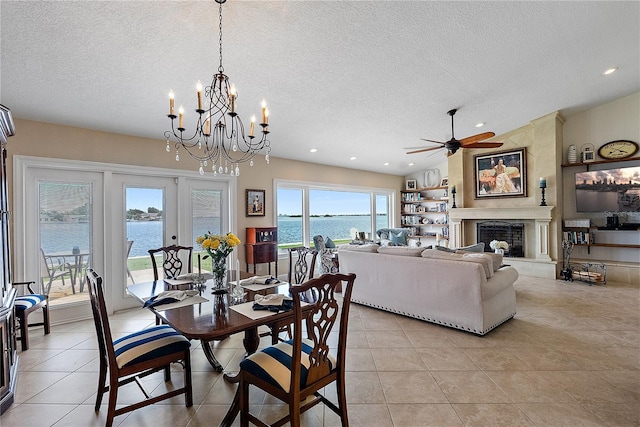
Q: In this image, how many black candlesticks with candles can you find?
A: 2